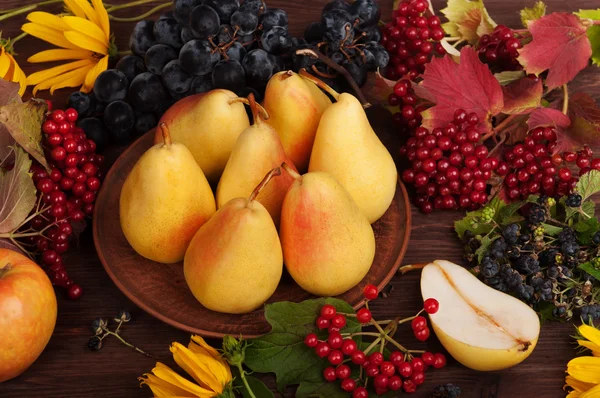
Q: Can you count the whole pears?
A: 7